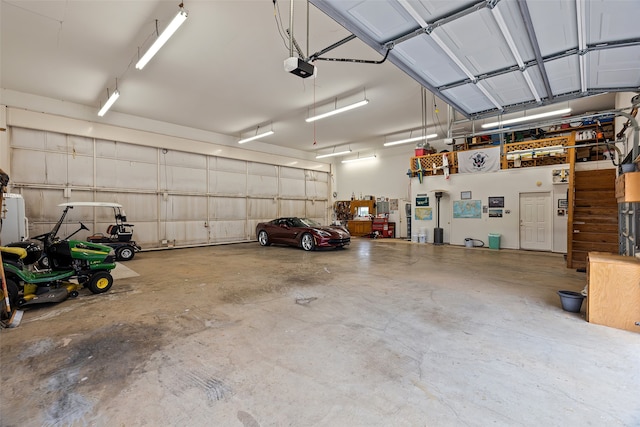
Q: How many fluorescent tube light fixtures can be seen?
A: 8